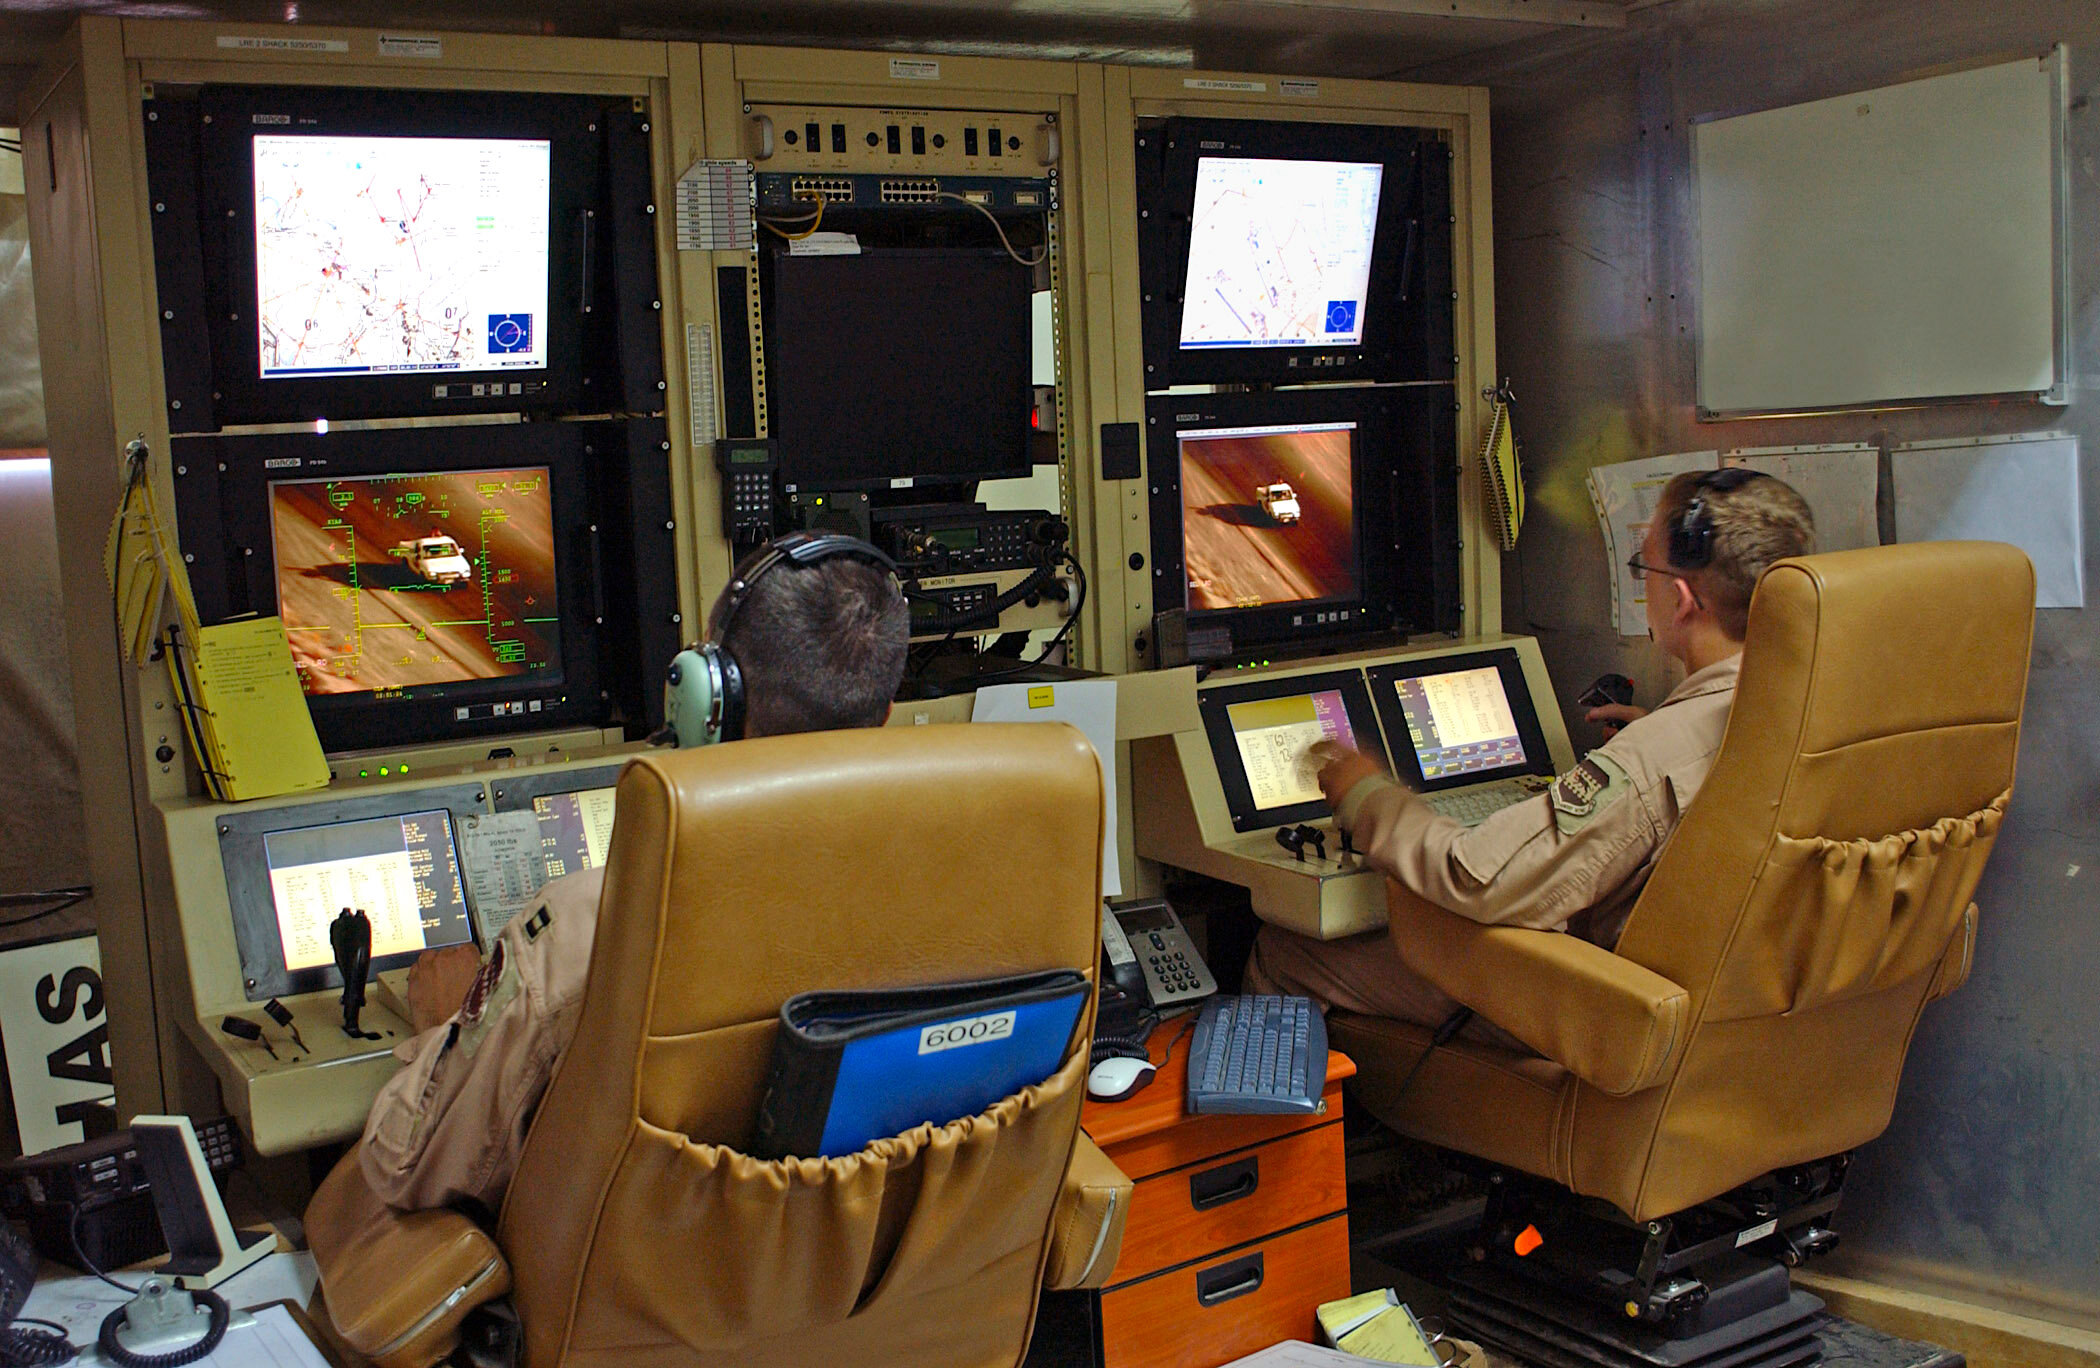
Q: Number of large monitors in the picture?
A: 5